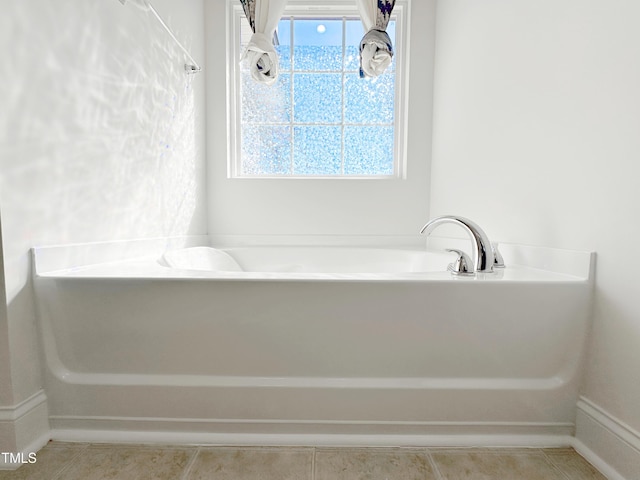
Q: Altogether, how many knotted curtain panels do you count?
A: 2